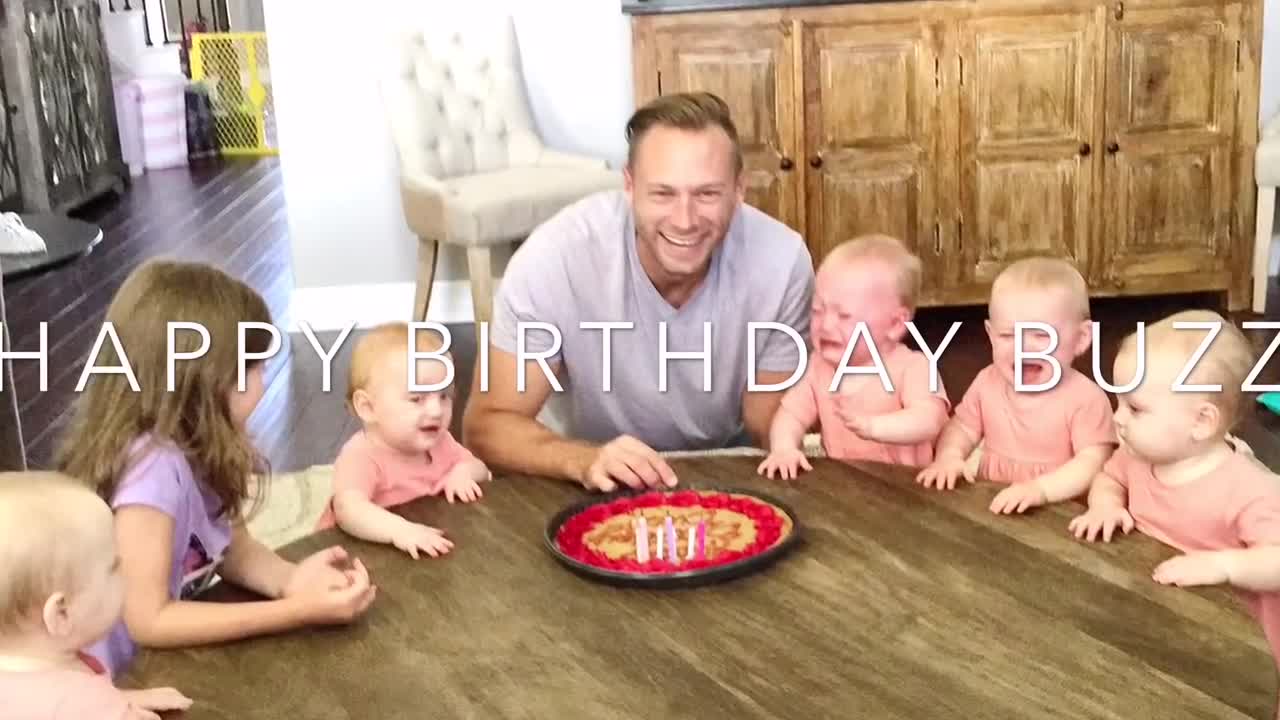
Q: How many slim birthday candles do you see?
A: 5